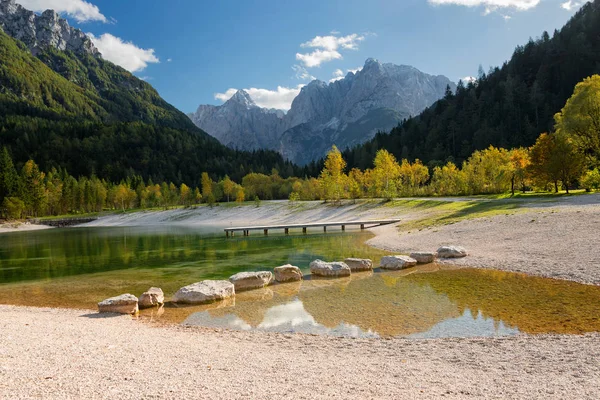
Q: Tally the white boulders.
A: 10